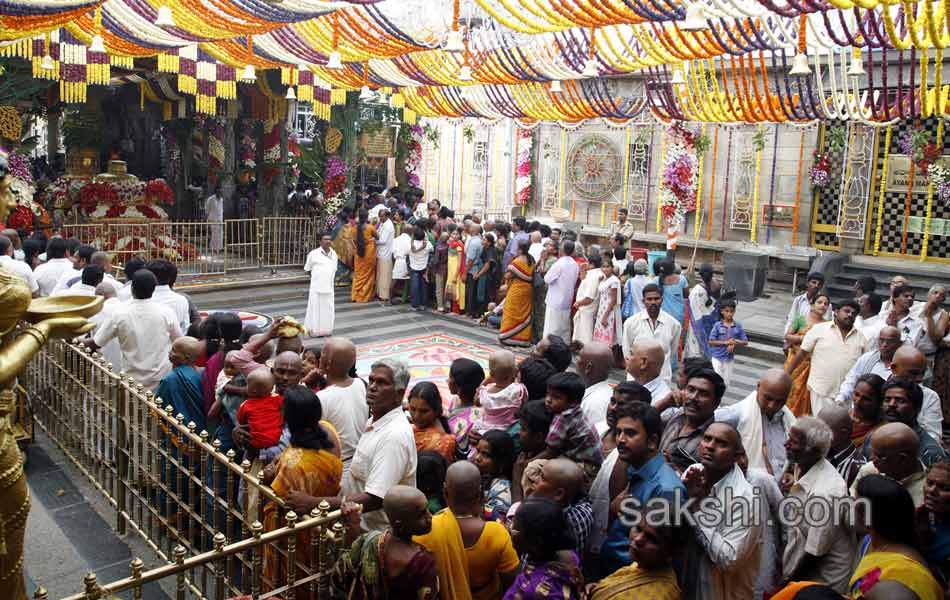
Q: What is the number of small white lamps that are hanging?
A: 15